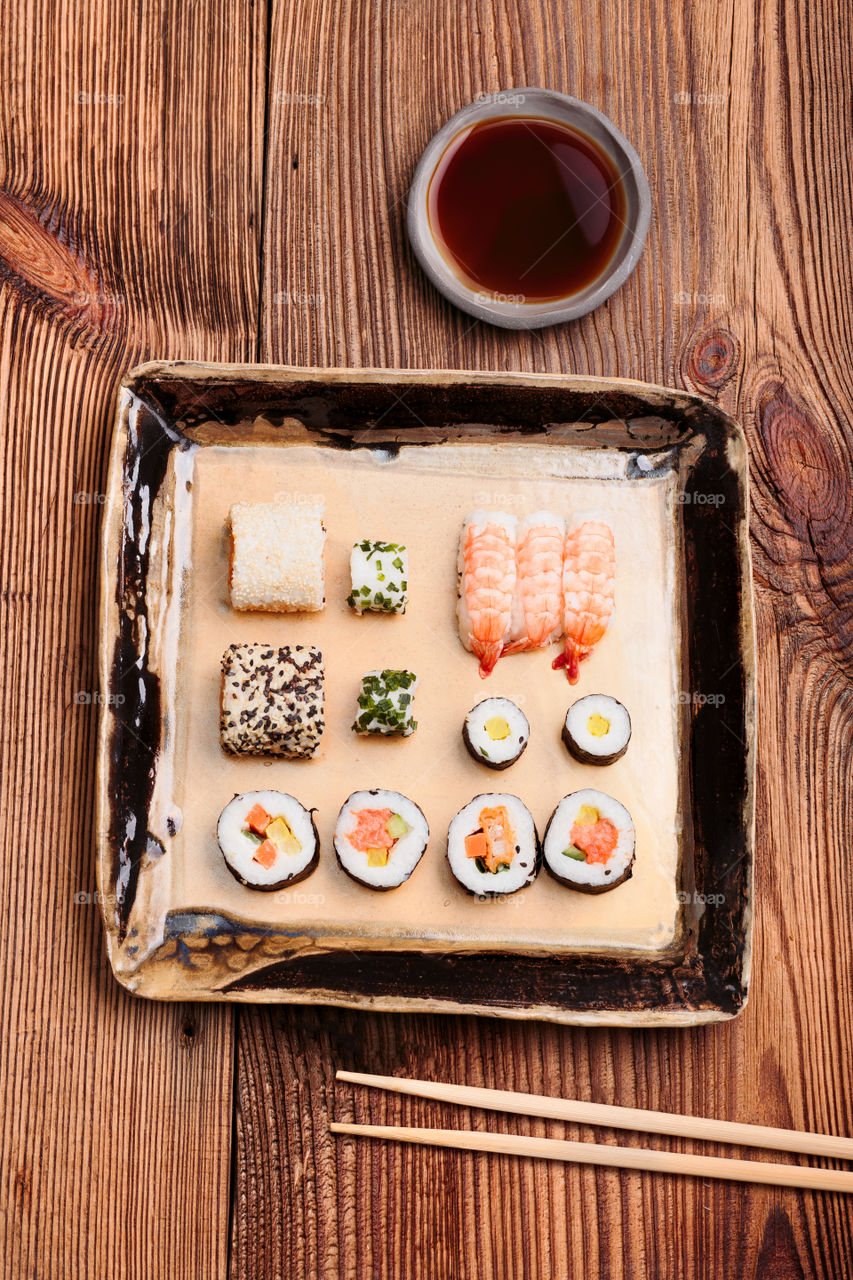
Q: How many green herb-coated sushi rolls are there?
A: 2